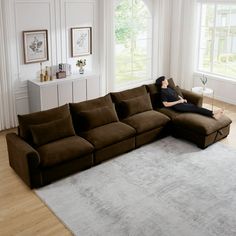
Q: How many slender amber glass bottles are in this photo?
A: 3